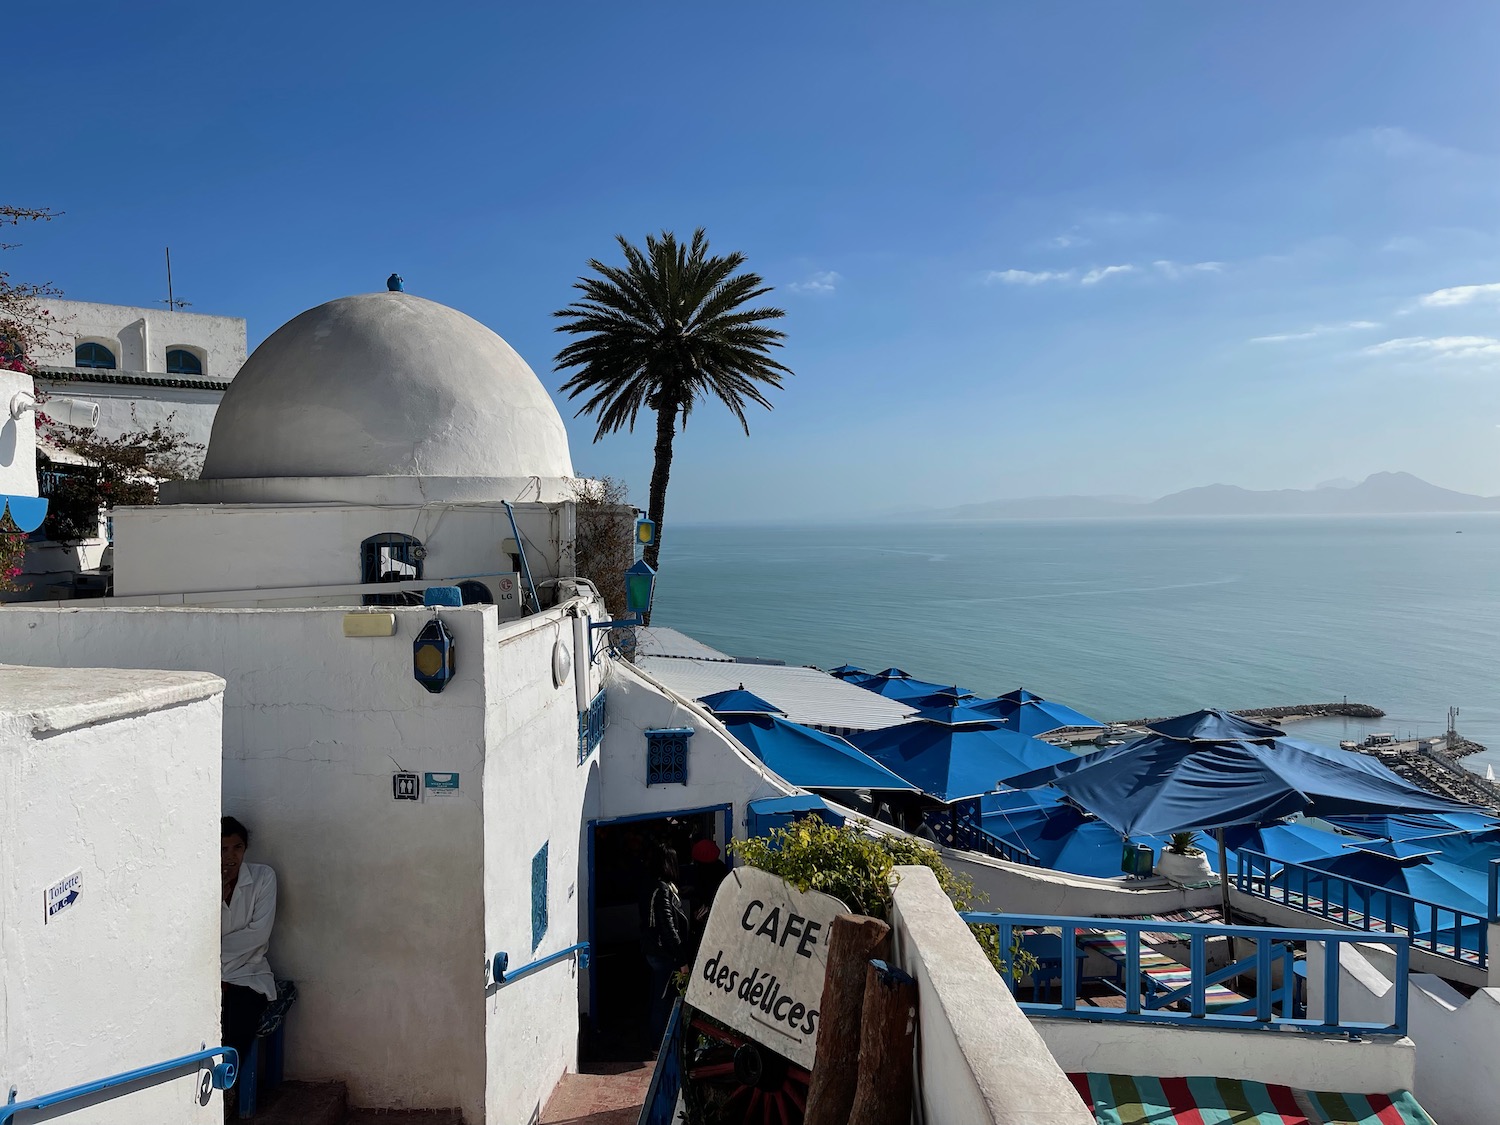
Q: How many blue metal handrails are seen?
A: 2